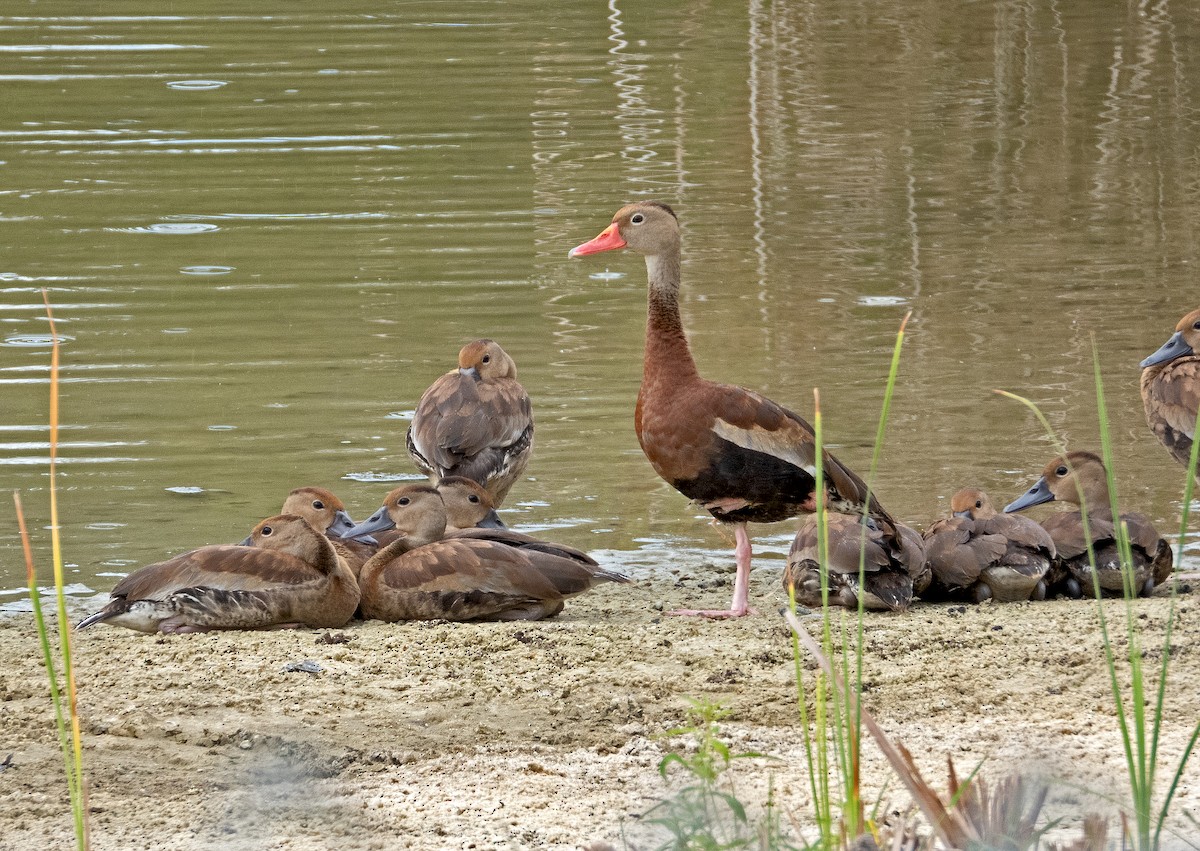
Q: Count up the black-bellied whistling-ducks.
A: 10